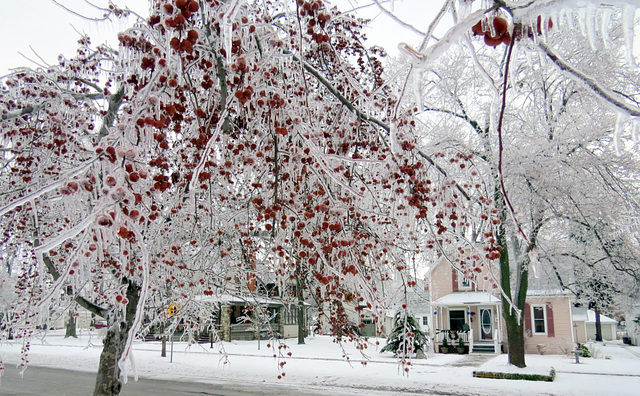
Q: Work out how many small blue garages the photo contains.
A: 0